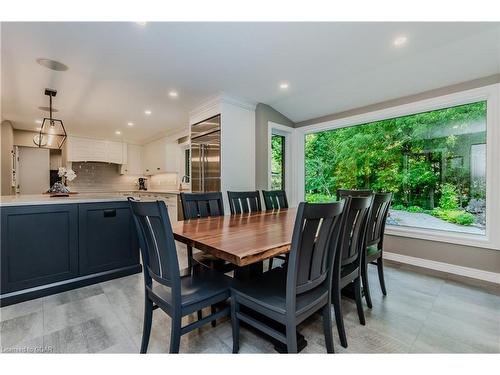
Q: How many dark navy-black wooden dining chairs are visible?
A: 8